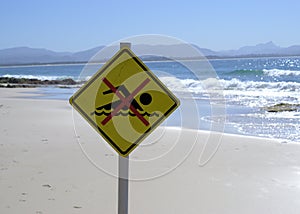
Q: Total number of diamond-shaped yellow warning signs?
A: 1